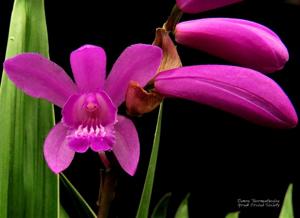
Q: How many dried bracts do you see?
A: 2